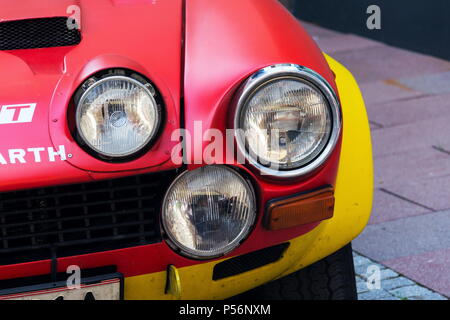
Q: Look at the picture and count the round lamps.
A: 3